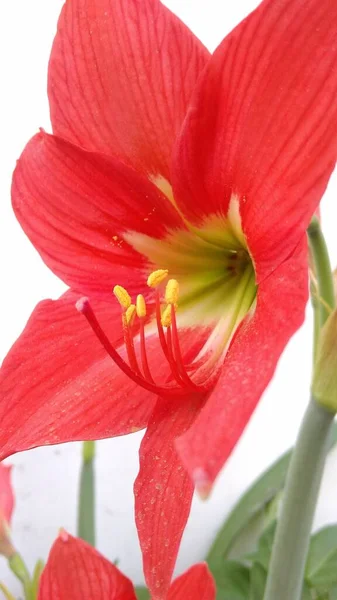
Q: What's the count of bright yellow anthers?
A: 6